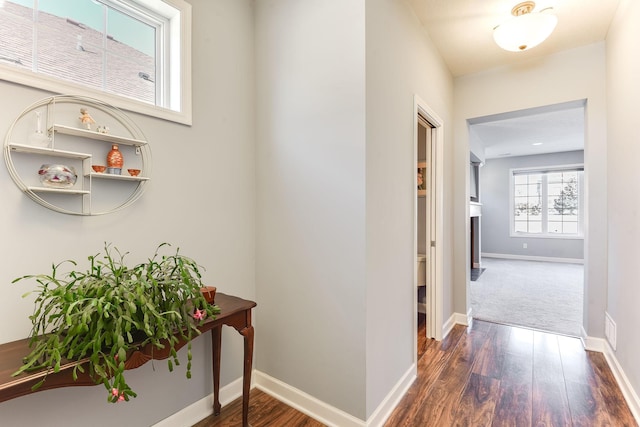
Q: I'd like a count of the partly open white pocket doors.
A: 1